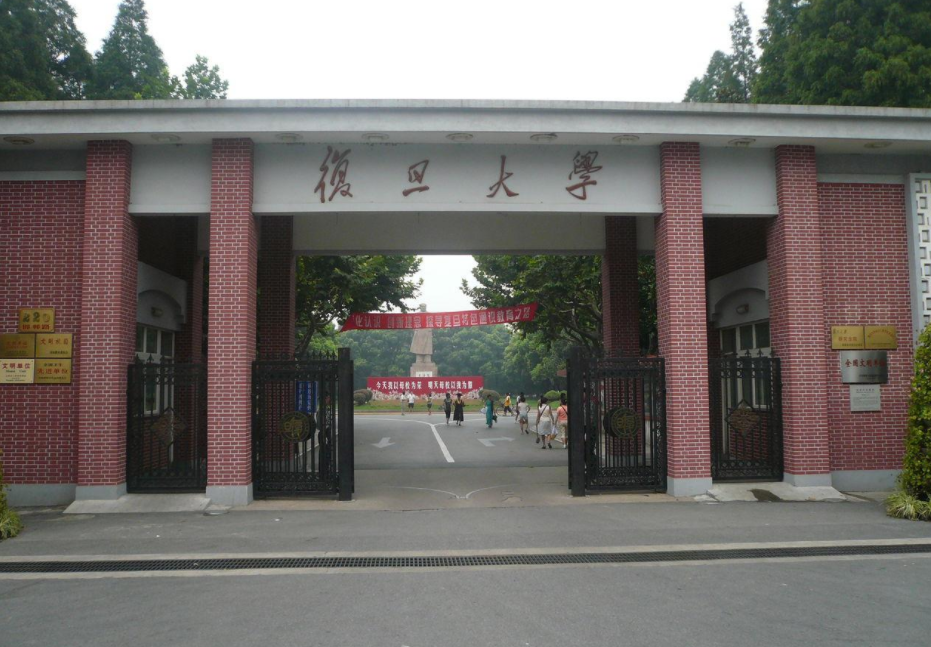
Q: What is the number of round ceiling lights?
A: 9